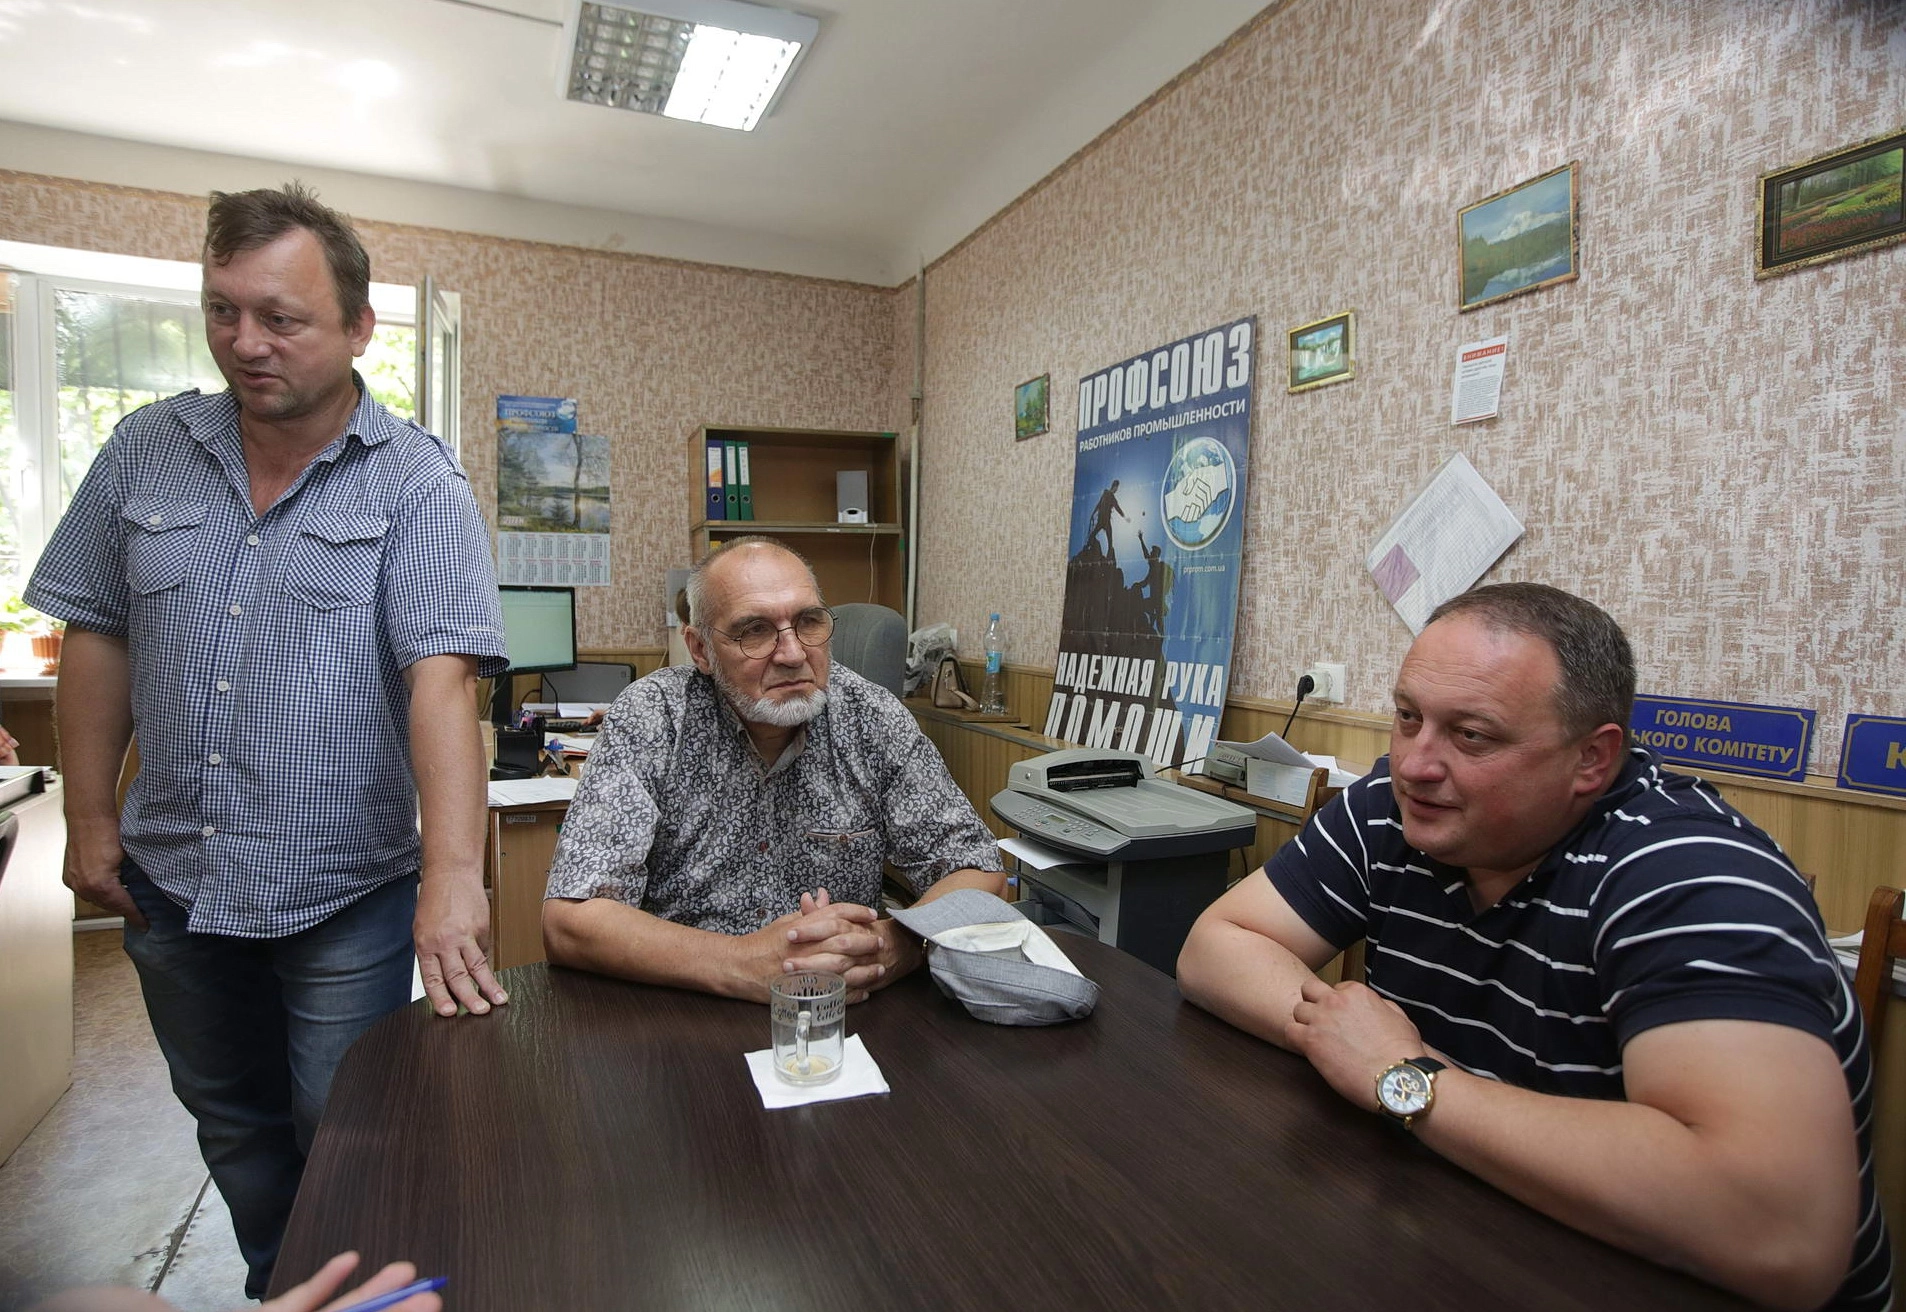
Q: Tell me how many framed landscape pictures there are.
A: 4